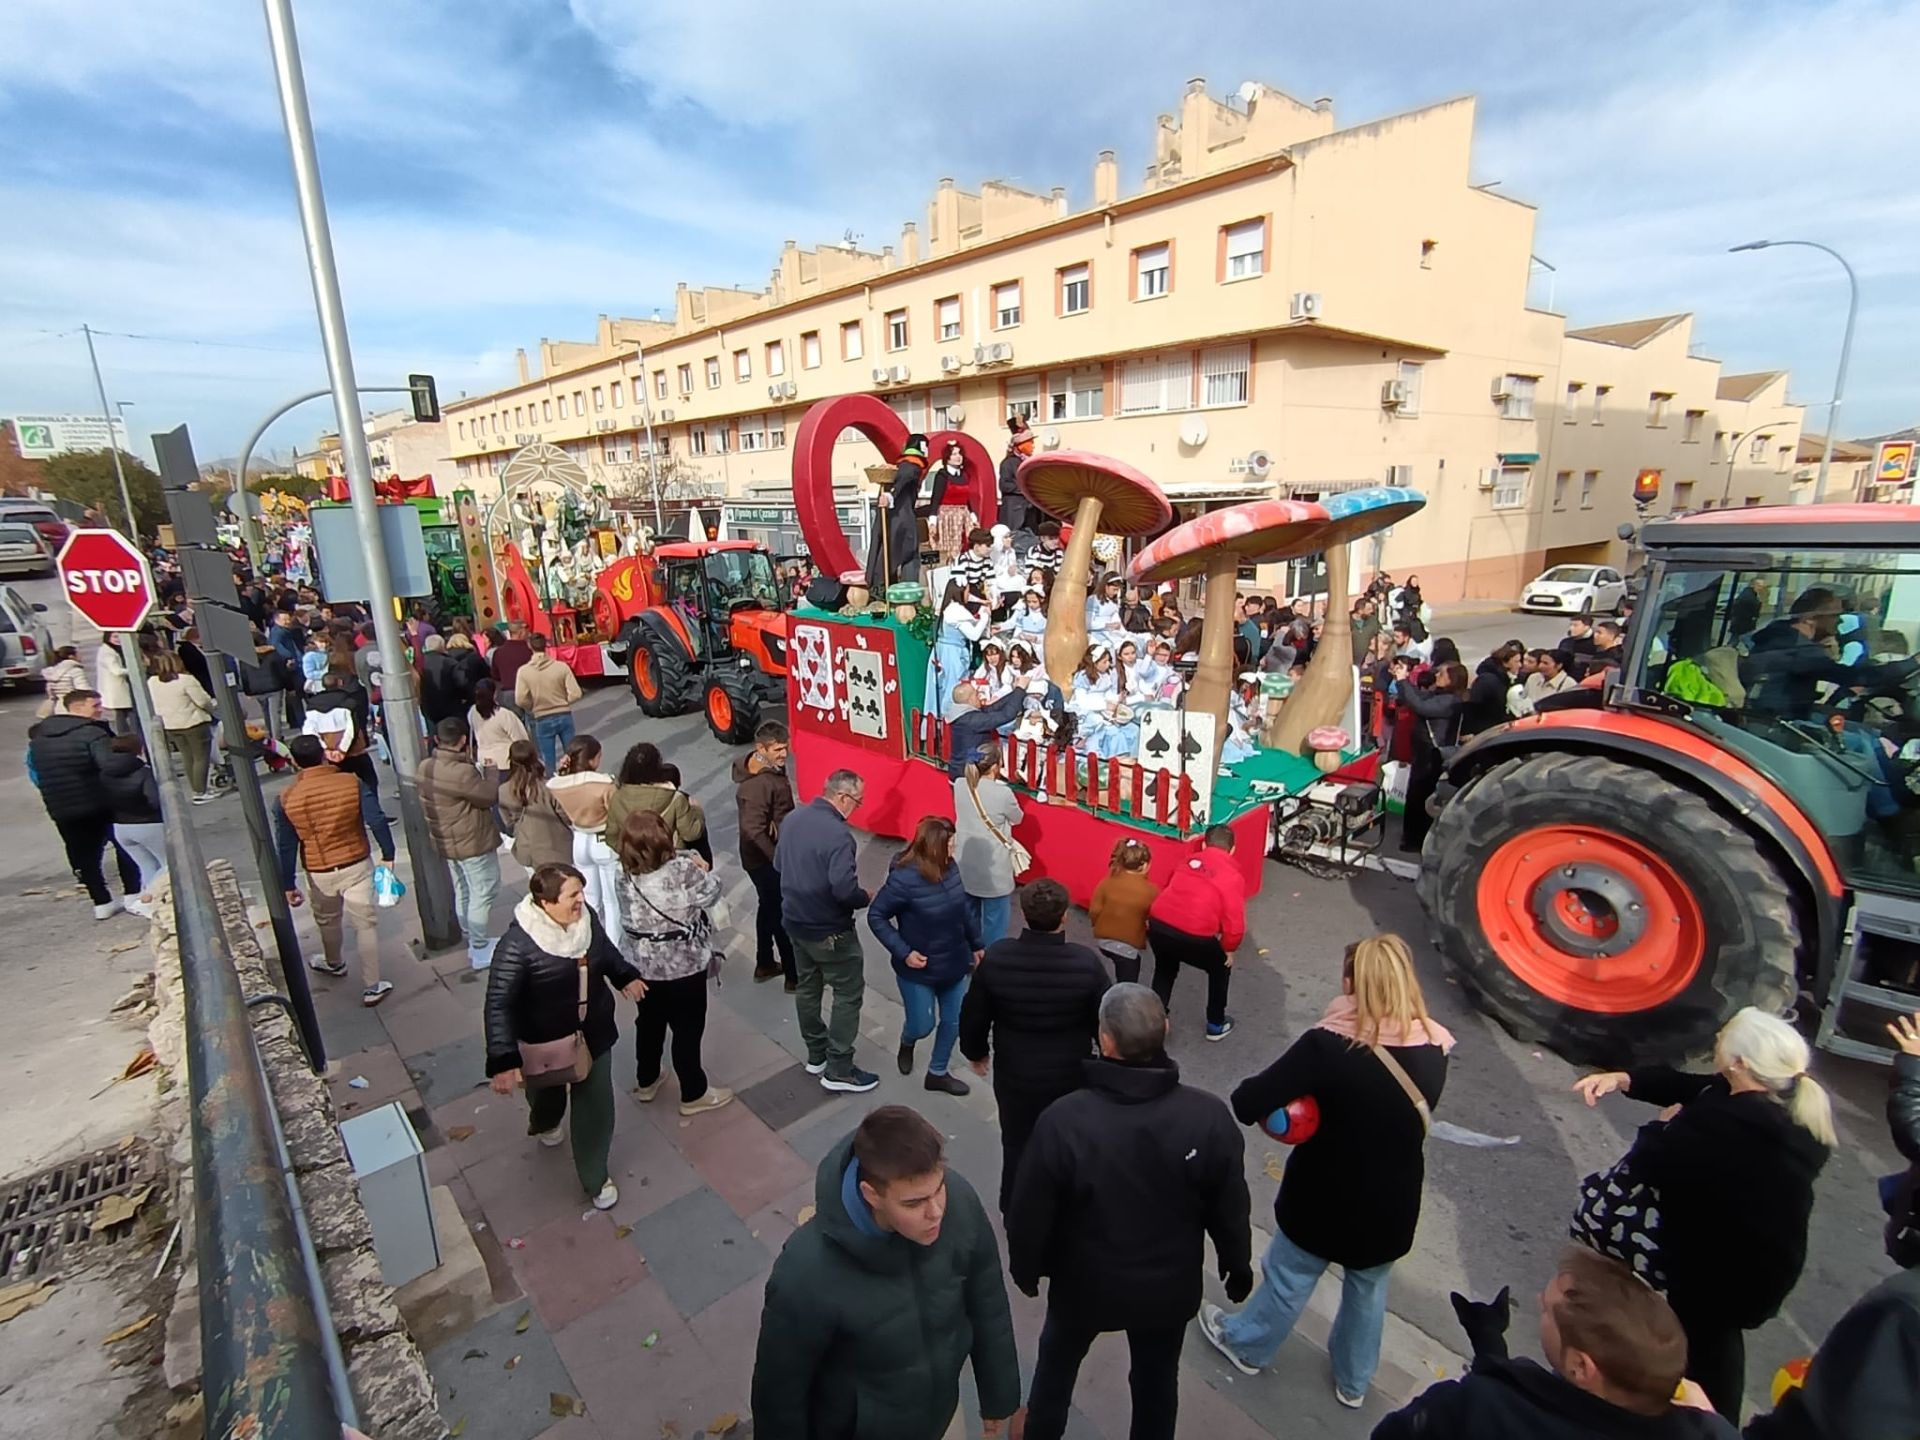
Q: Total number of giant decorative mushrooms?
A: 3